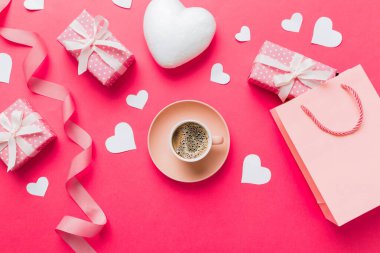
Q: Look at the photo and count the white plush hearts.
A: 1